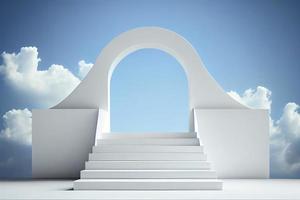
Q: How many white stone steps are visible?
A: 7